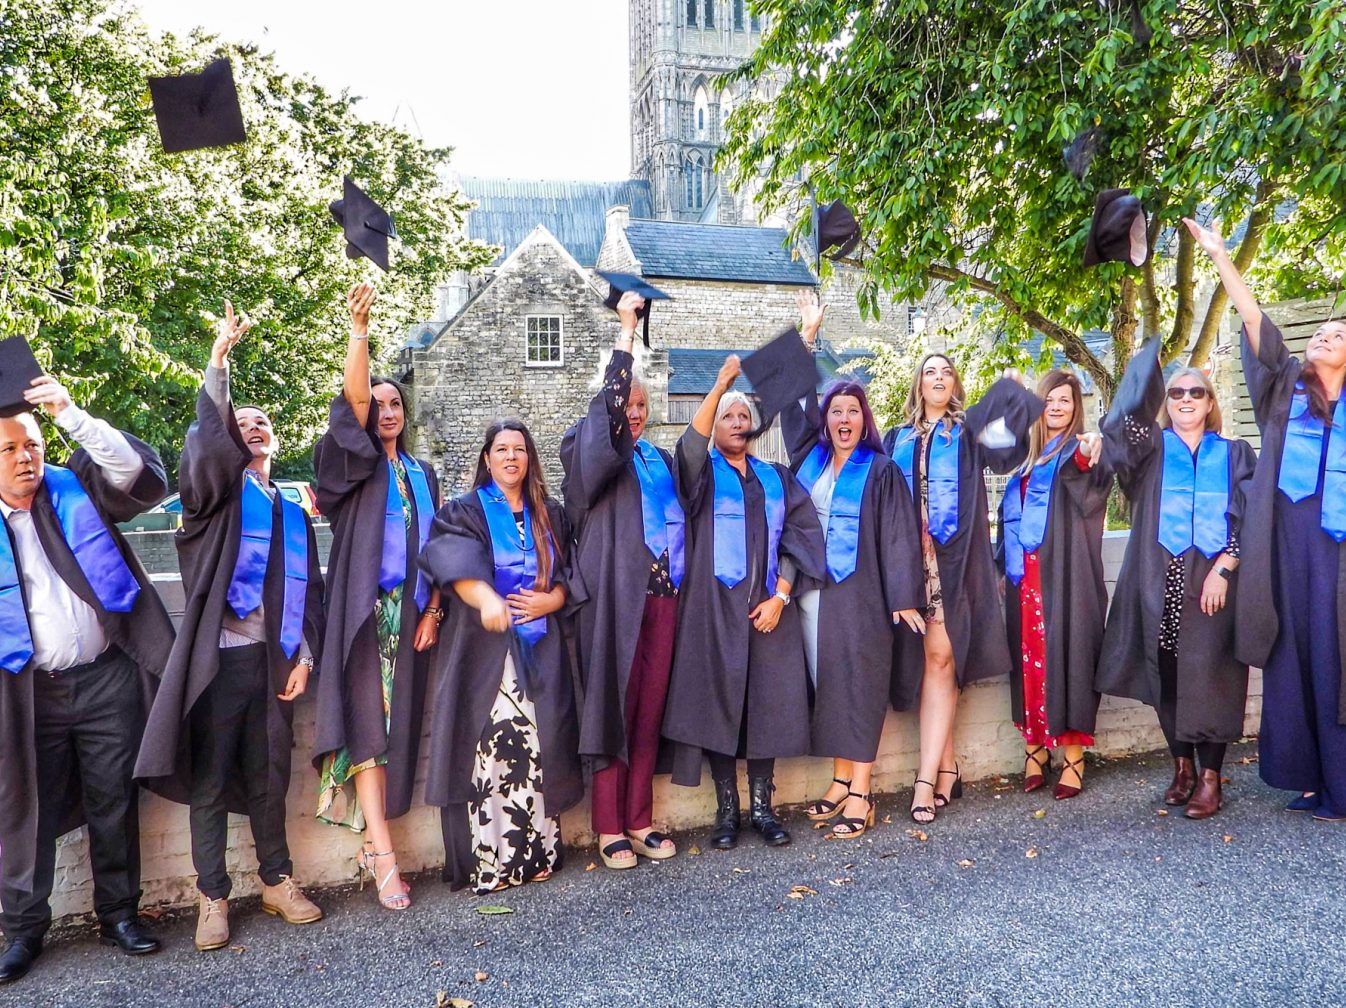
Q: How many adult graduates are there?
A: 11